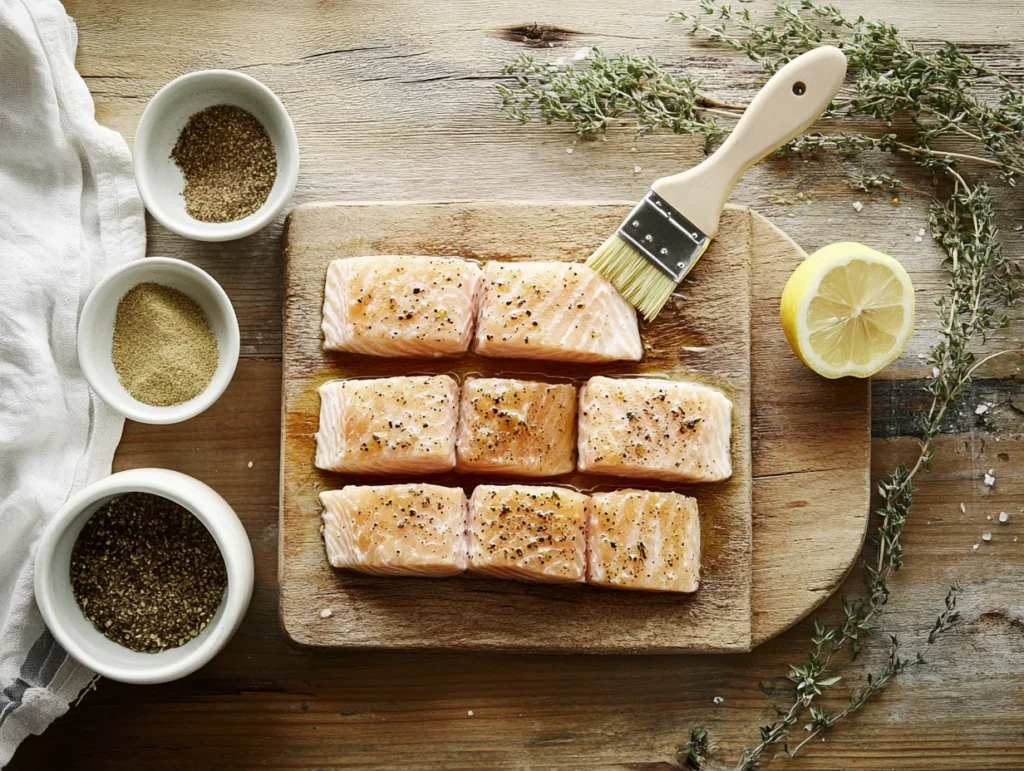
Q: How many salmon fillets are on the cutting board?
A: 8